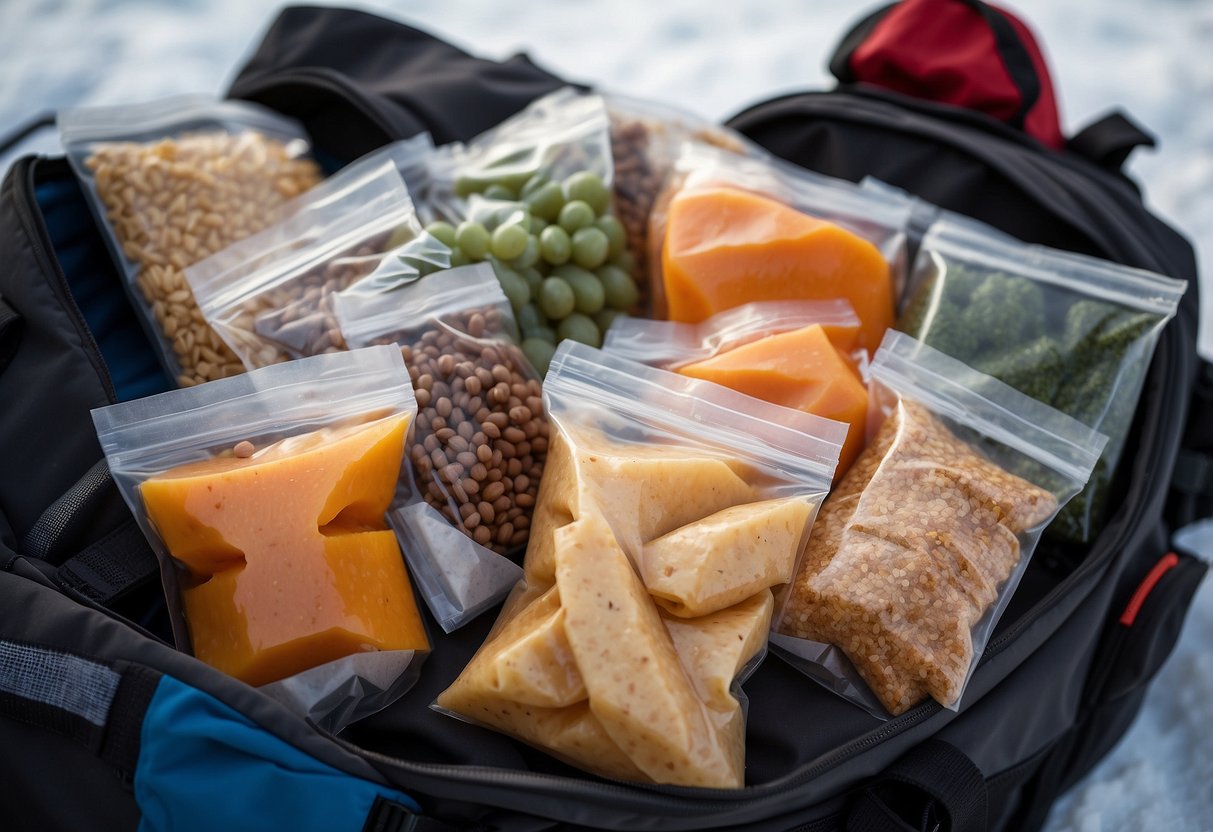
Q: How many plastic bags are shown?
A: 11